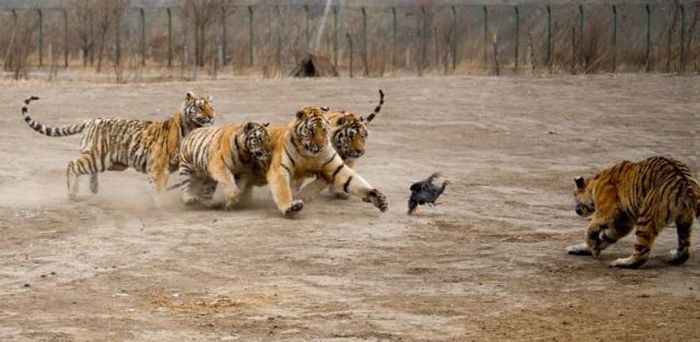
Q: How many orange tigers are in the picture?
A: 5